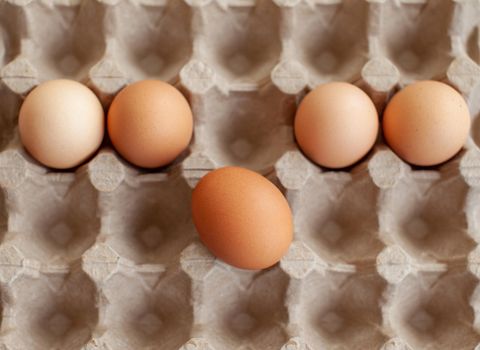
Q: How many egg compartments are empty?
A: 15